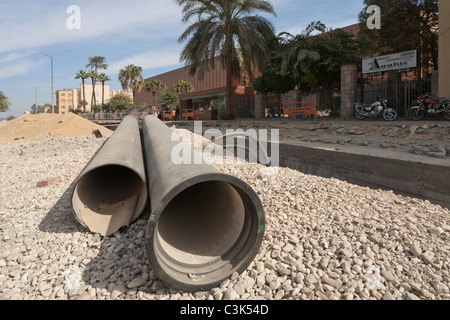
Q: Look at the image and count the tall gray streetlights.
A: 2